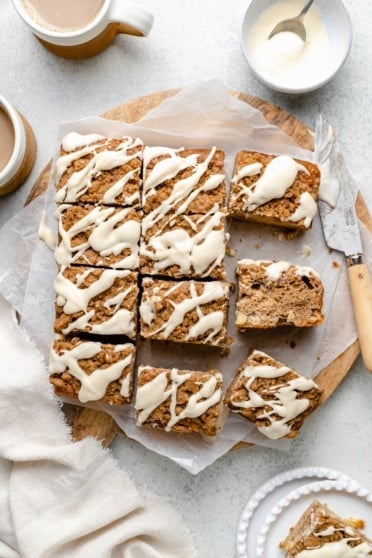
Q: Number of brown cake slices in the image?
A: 12